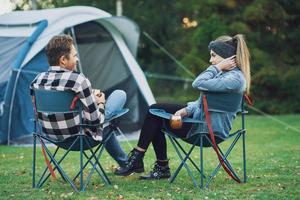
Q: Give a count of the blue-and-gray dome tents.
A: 1